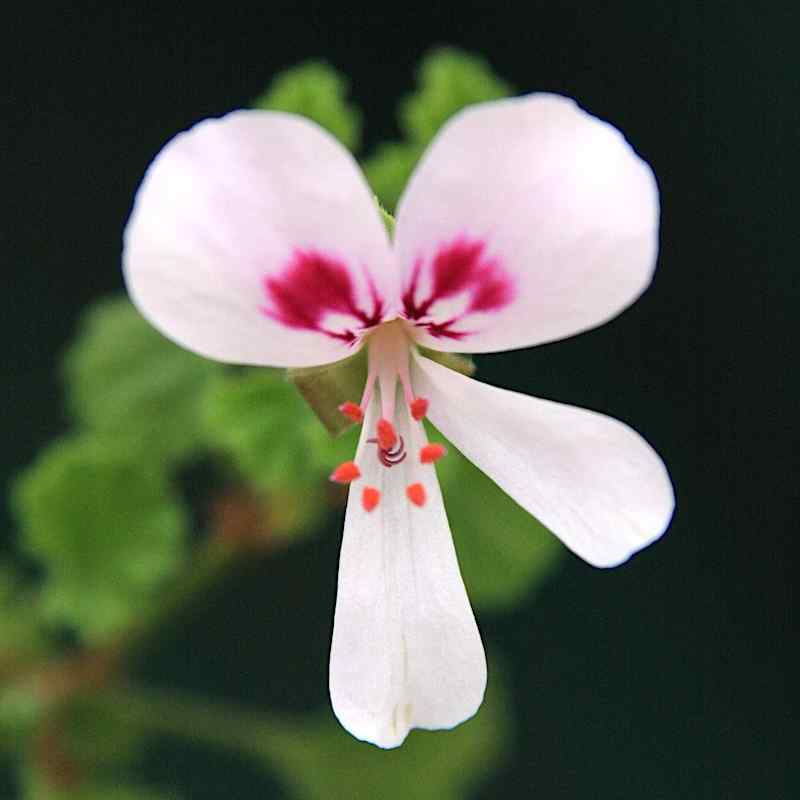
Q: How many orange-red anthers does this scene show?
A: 7